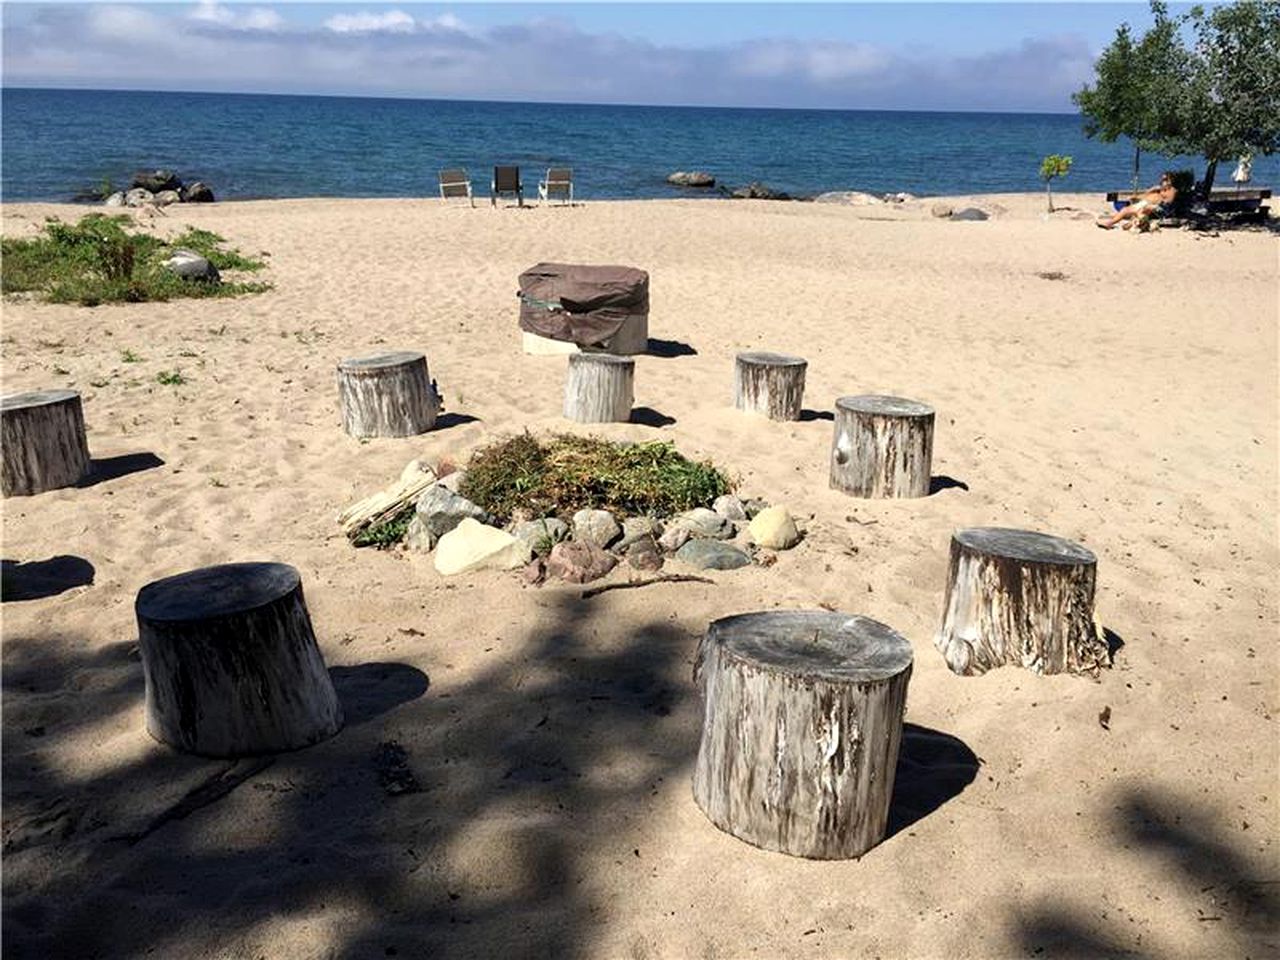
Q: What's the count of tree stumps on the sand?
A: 8